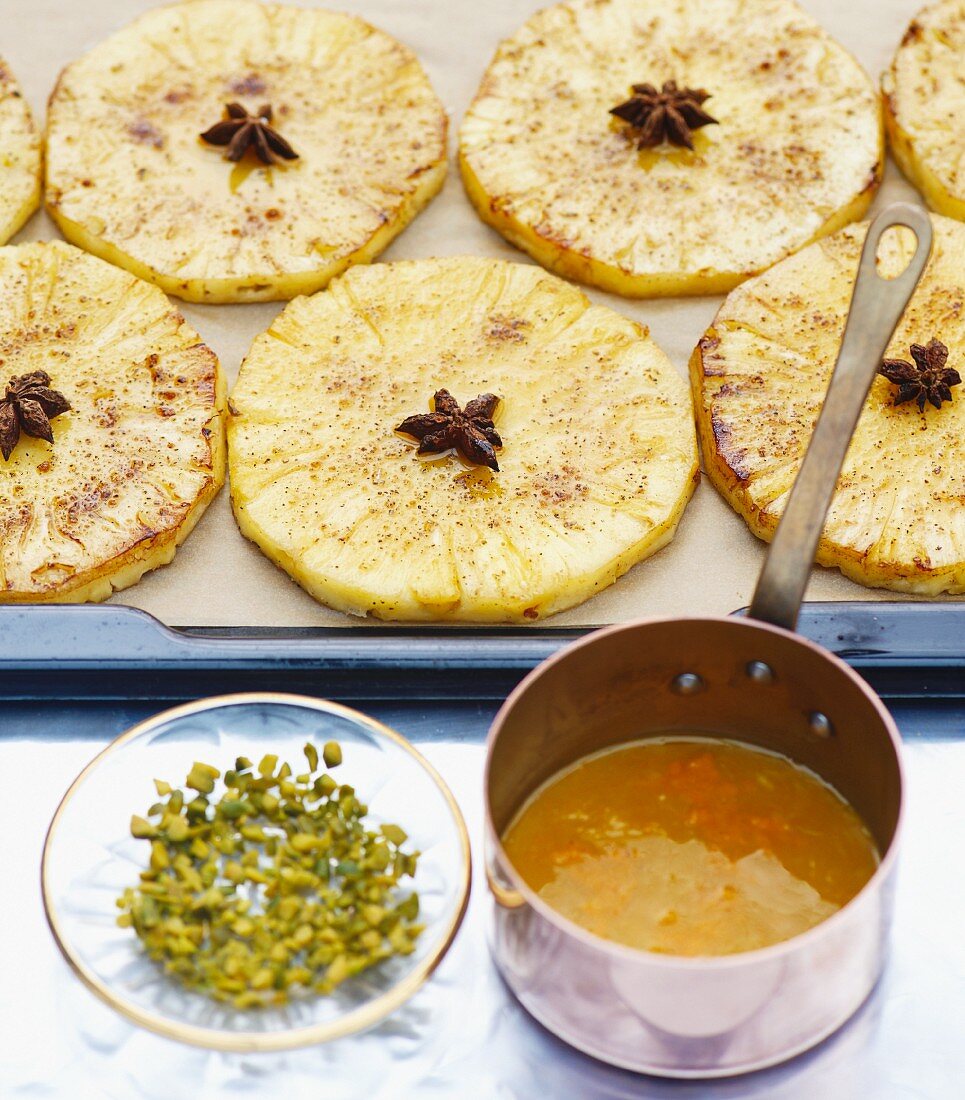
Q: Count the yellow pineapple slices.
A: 7